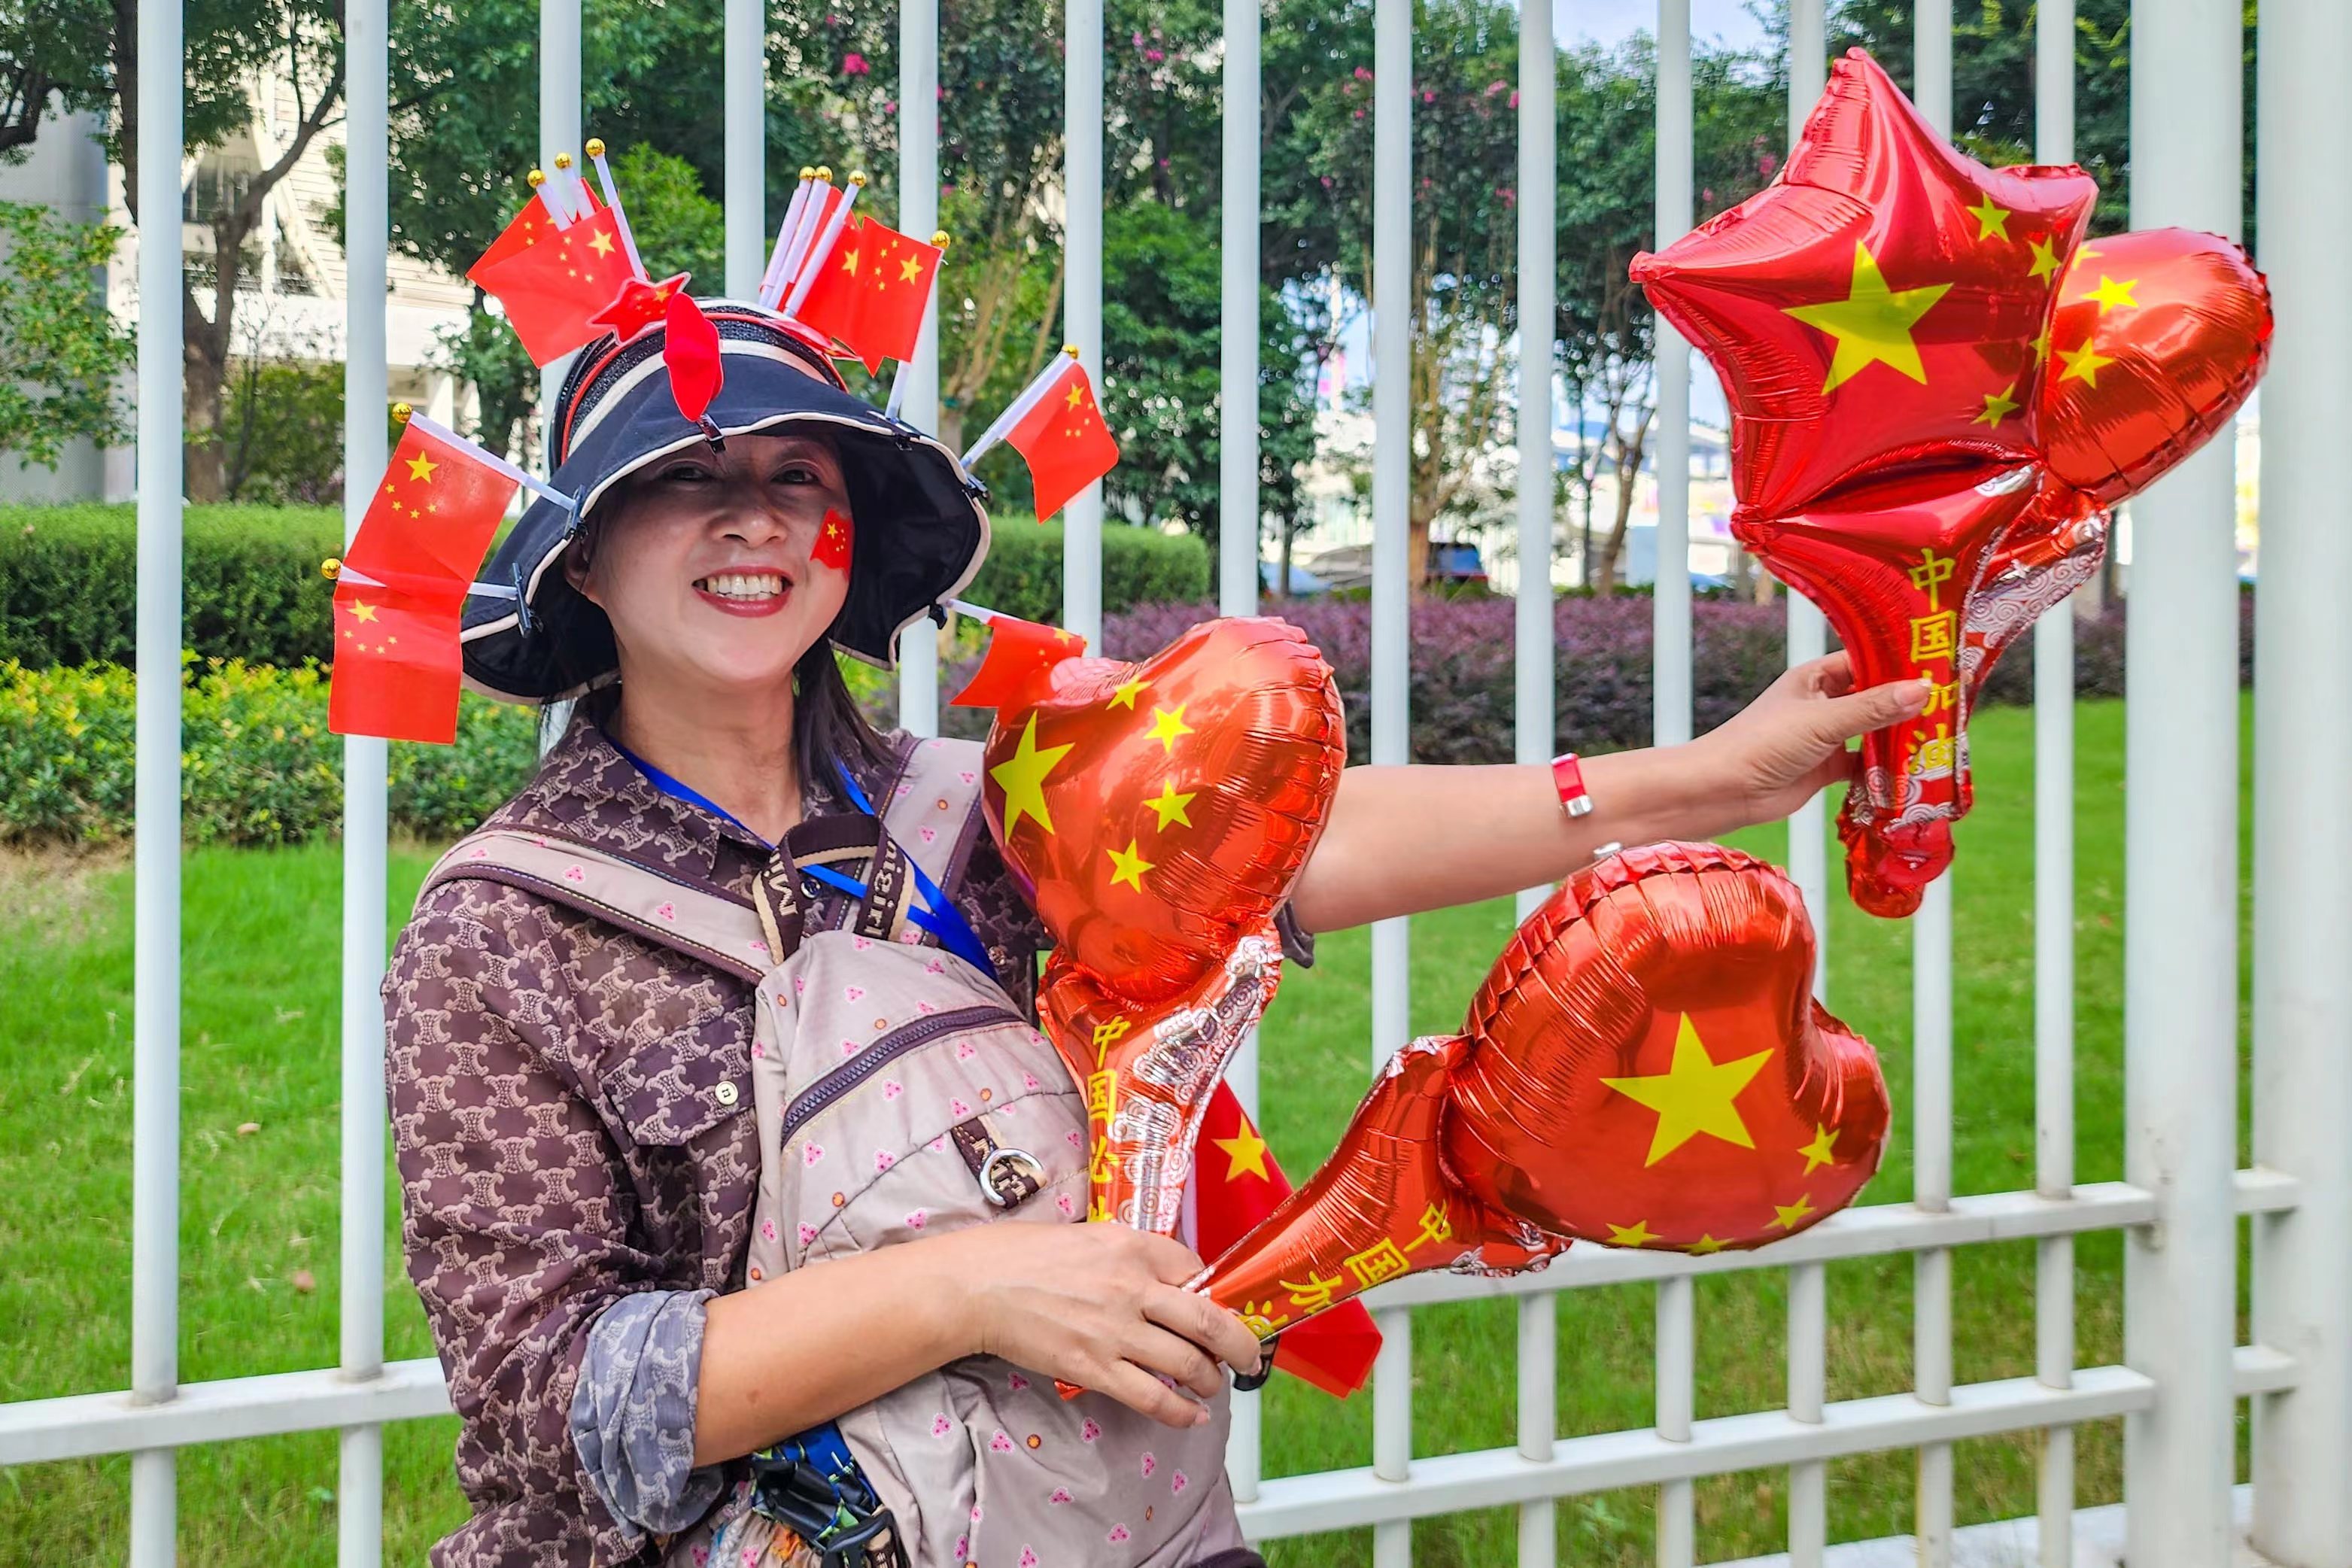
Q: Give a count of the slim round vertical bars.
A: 13